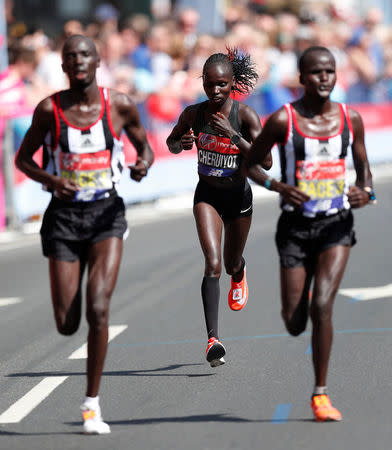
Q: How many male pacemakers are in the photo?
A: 2